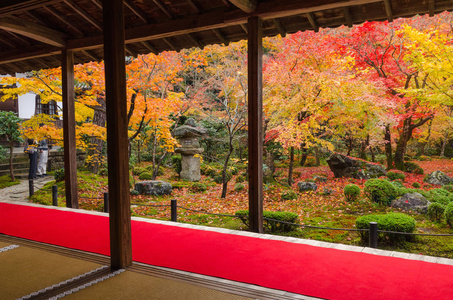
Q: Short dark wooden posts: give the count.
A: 5